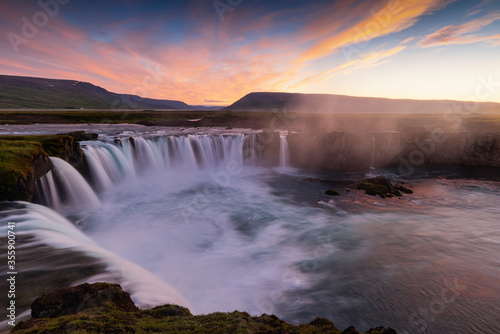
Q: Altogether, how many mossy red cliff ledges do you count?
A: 0